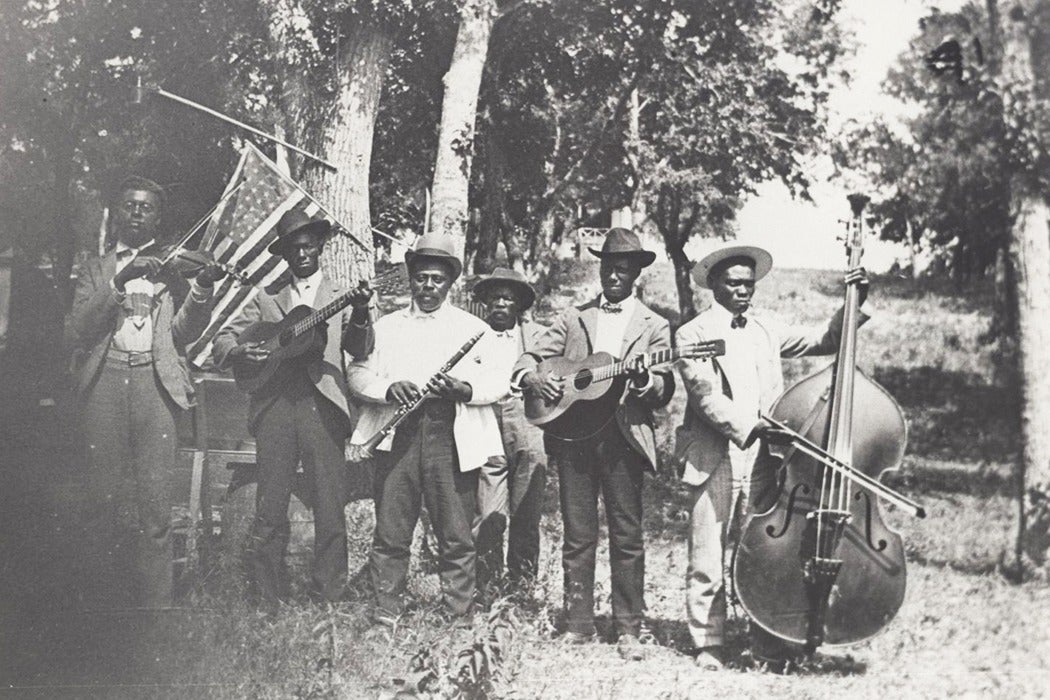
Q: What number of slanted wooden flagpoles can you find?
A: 2